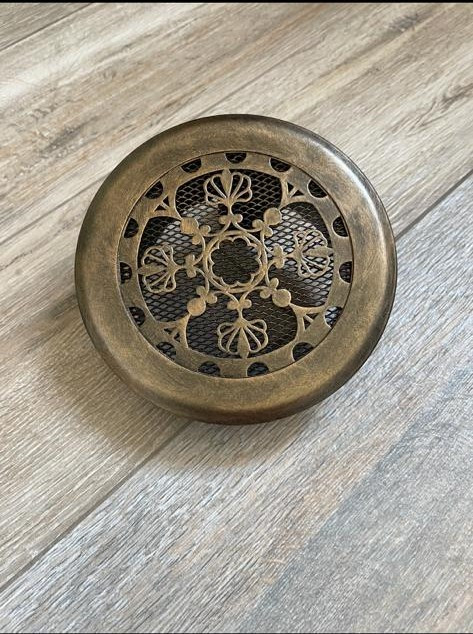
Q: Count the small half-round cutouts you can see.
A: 15